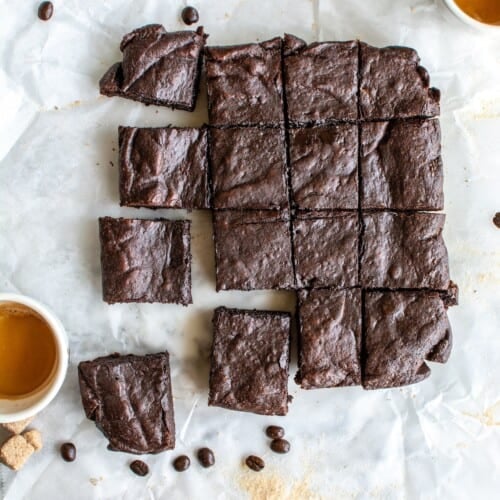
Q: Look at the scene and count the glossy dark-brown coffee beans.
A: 10